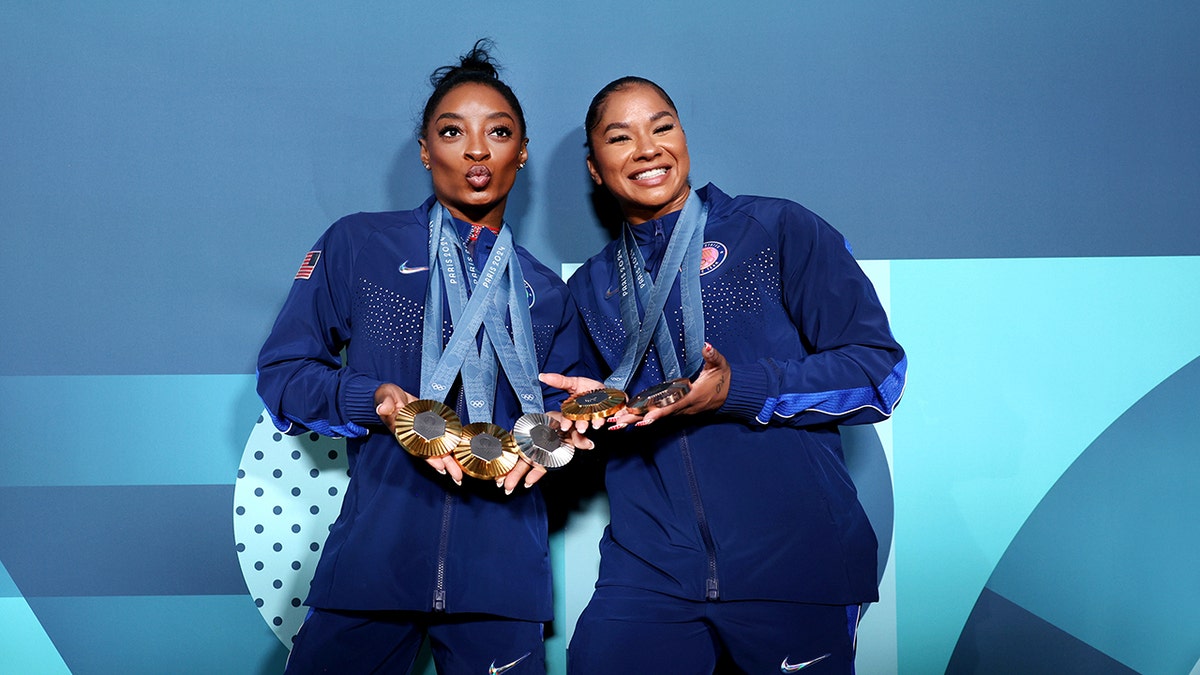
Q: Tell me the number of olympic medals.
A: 5